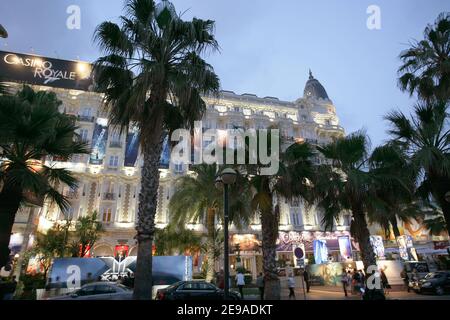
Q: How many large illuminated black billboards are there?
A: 1